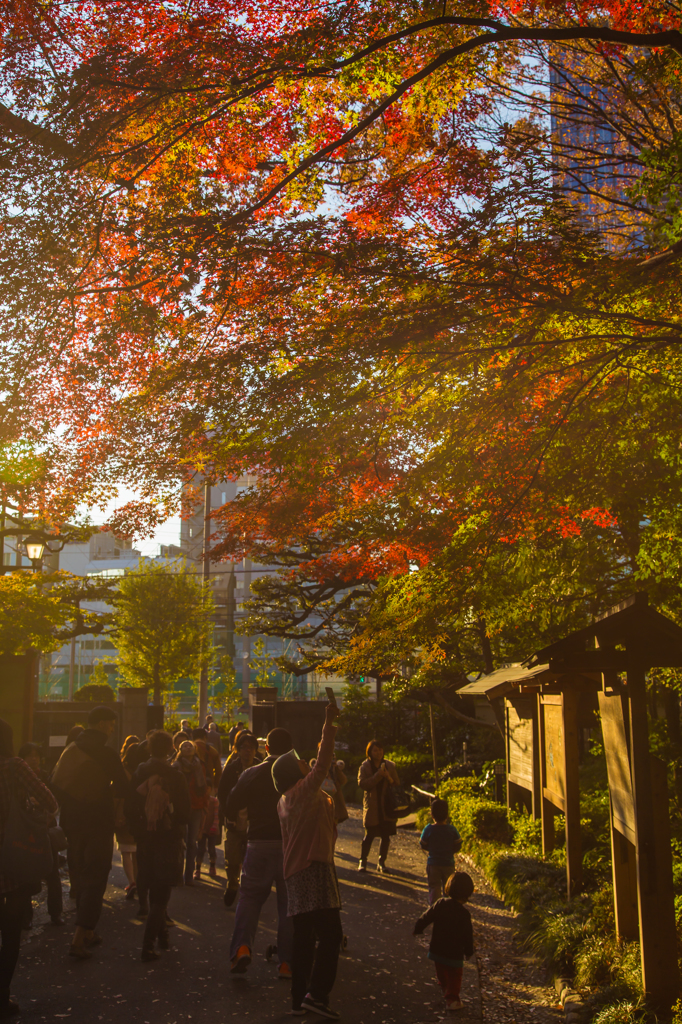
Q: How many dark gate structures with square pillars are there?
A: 2